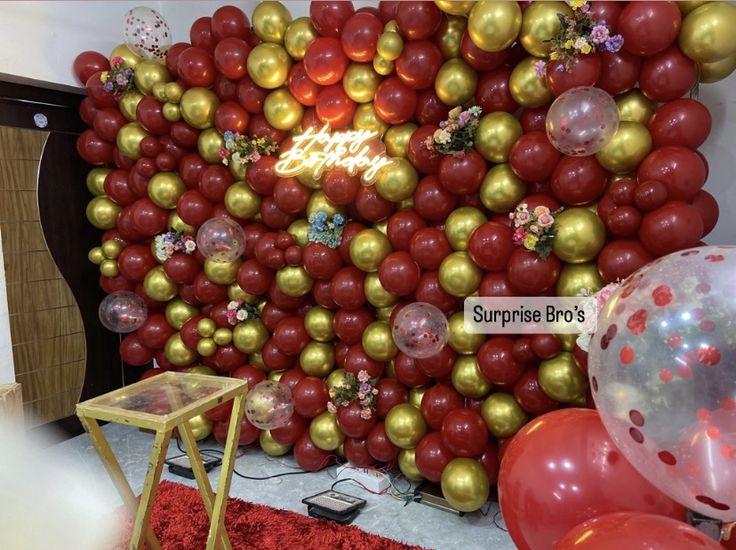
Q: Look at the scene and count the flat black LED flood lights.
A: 2